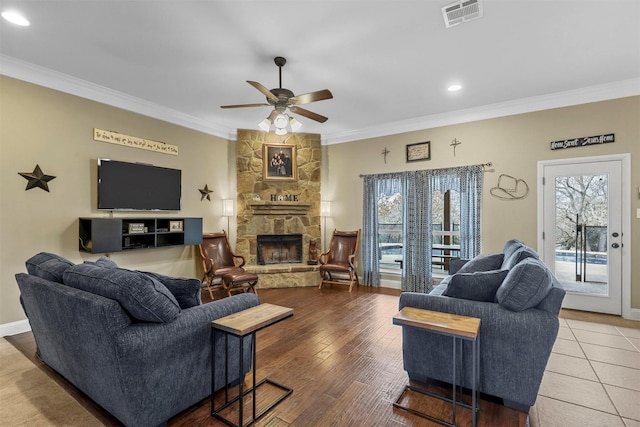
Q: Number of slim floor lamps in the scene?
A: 2